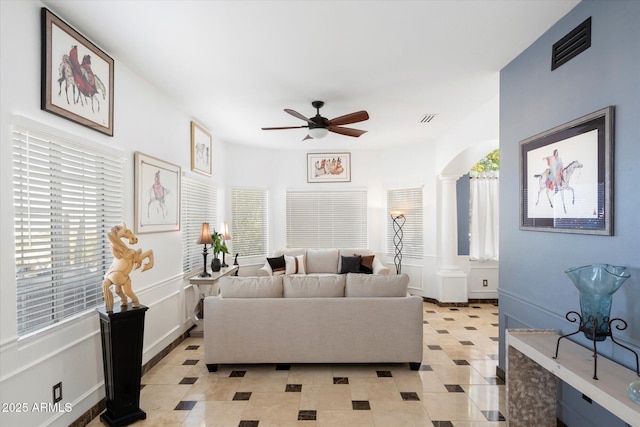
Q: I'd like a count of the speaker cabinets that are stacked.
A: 0